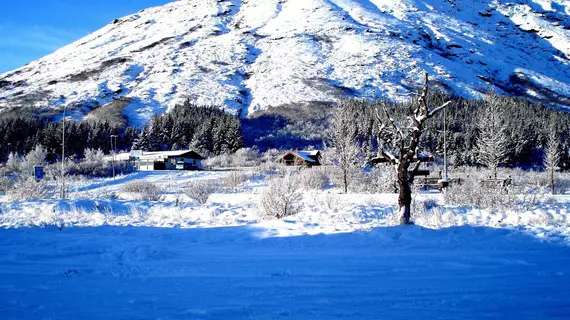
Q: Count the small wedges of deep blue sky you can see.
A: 1